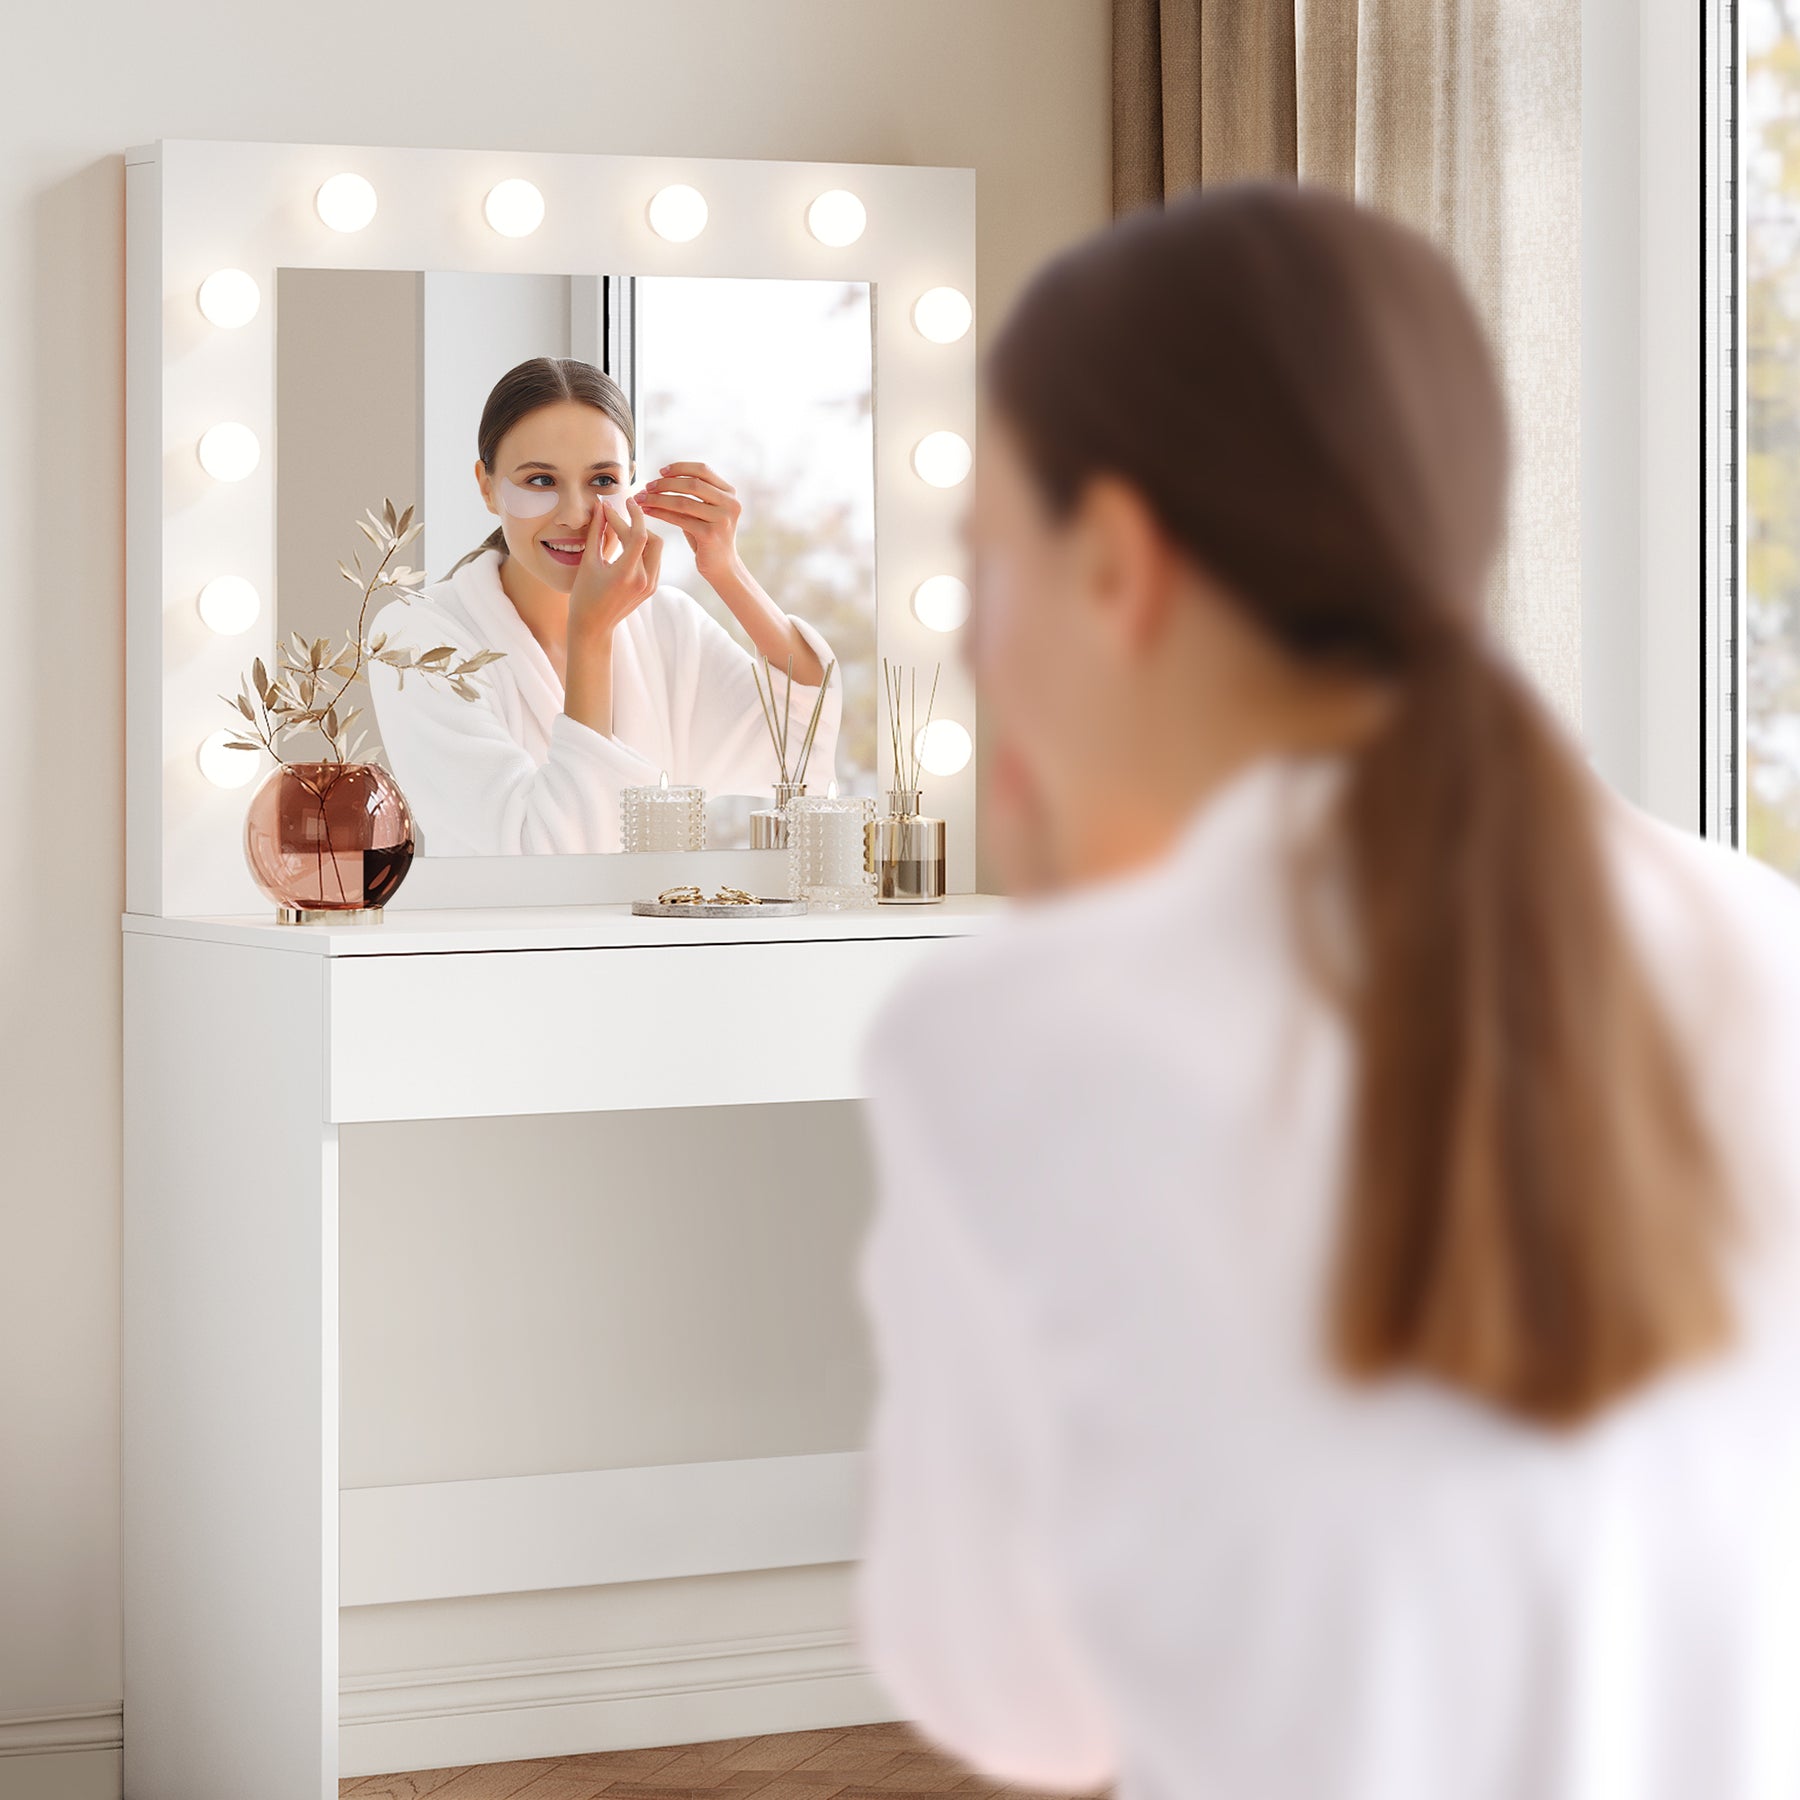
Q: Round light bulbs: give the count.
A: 12